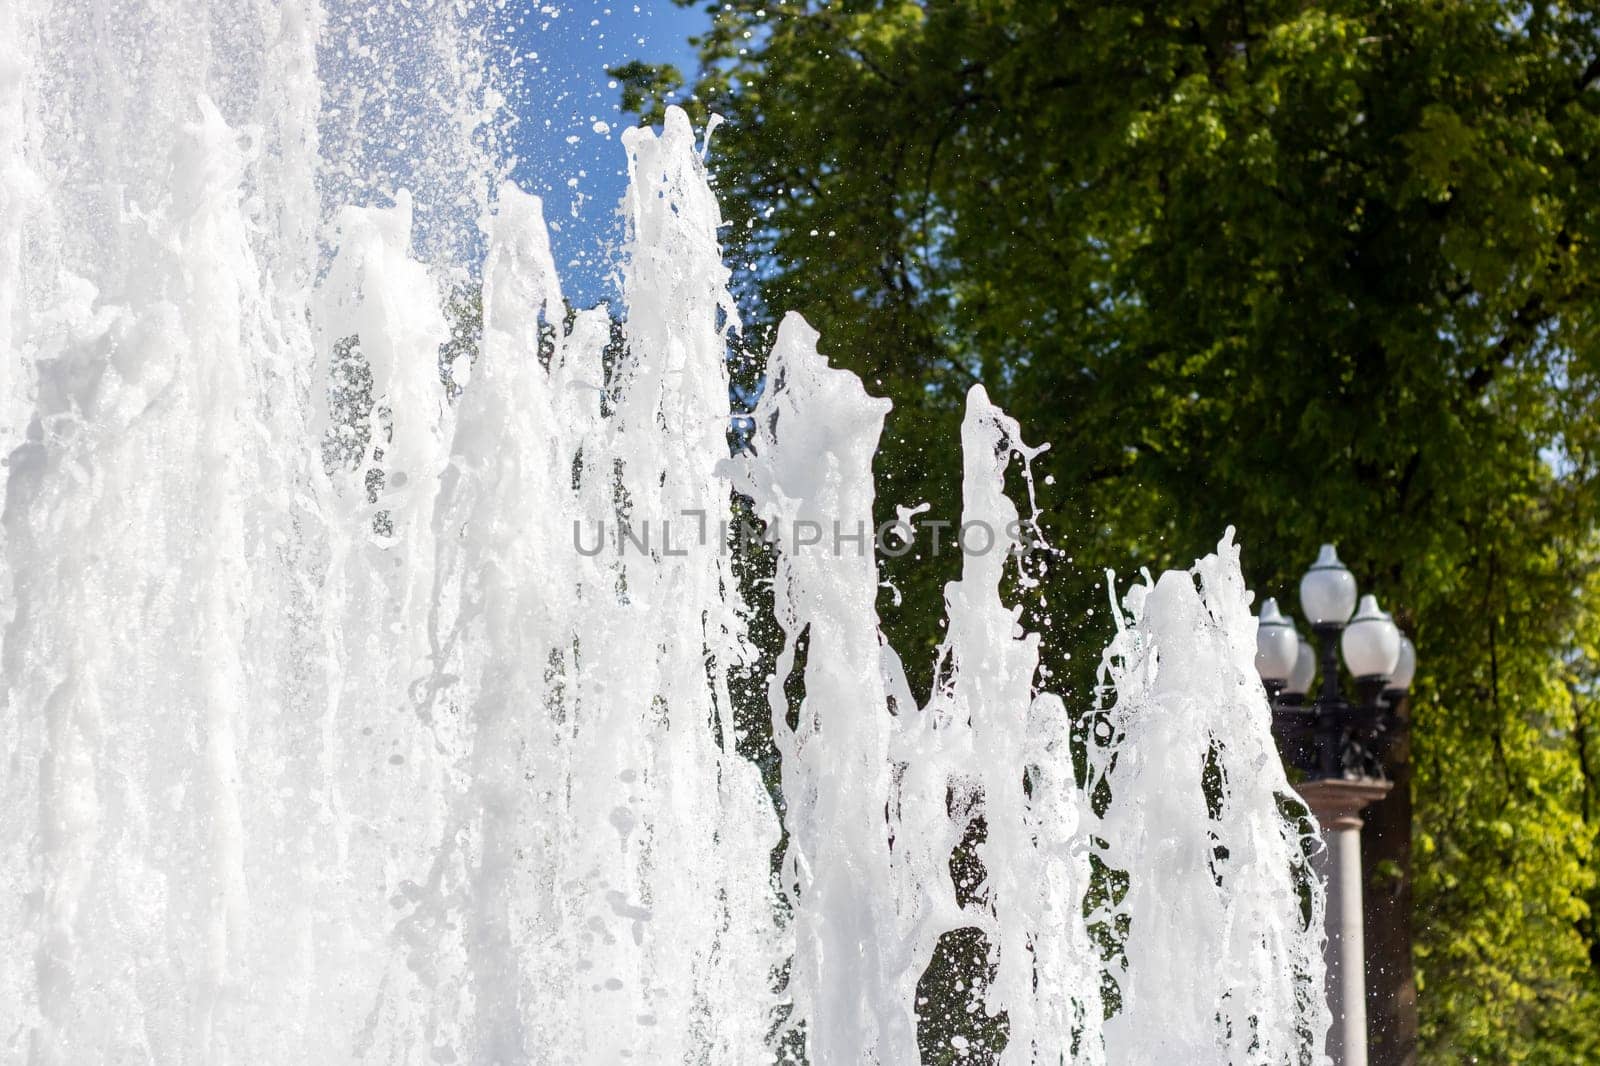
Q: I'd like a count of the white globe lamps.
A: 5